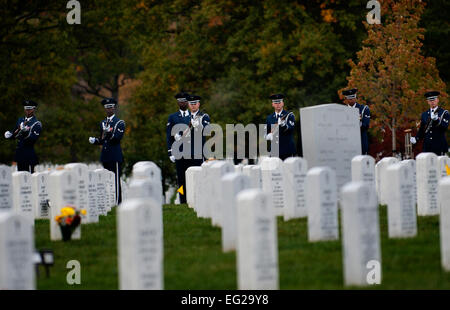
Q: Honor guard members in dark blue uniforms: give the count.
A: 7